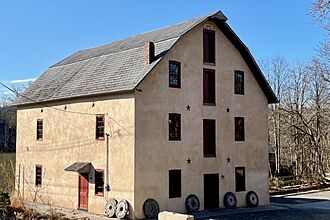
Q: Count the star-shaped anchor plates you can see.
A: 4